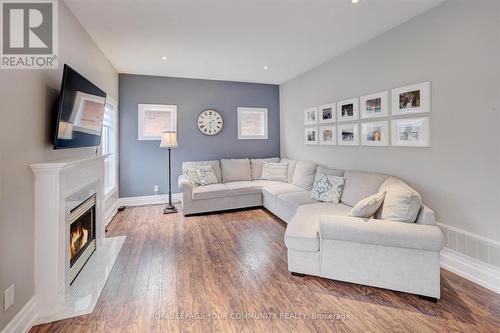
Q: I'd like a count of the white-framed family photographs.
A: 10